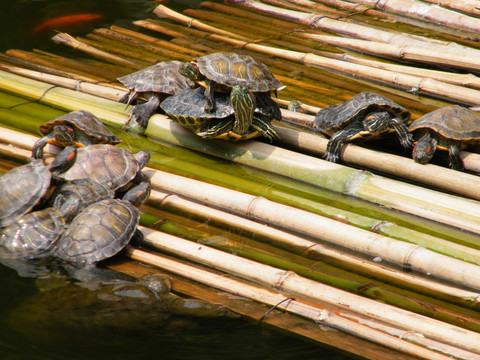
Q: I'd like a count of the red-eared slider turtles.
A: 11